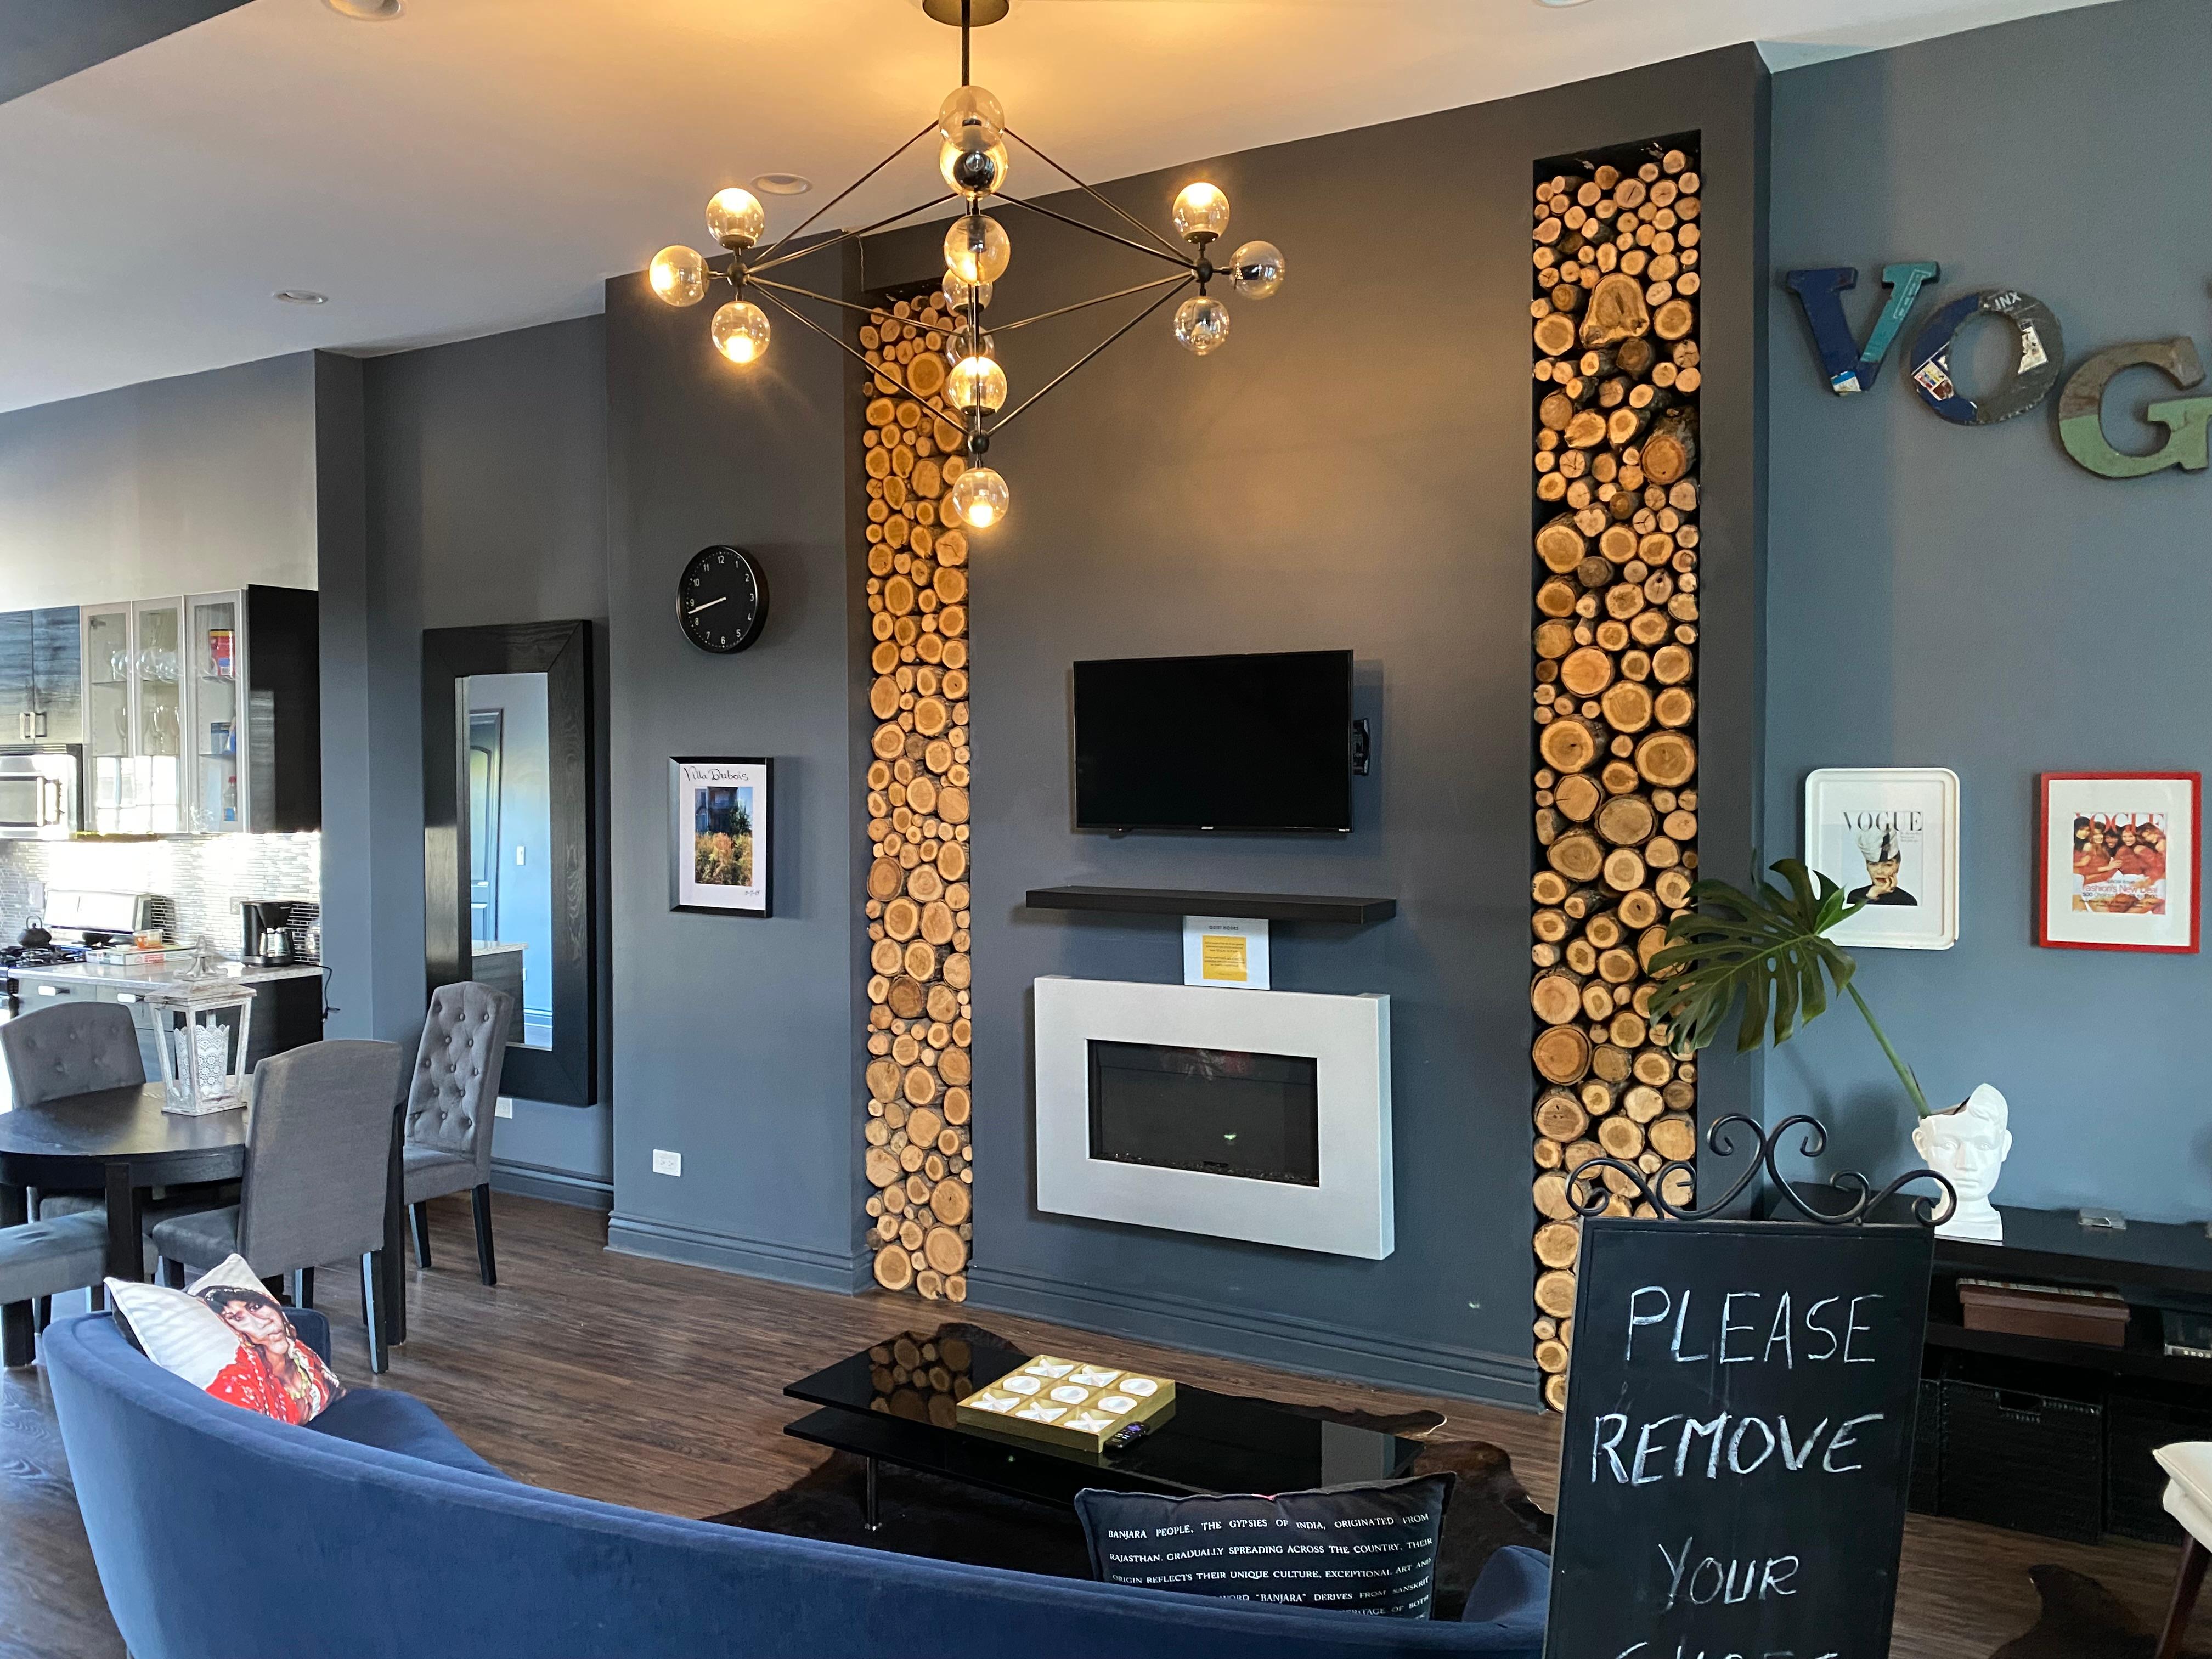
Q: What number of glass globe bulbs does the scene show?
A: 13